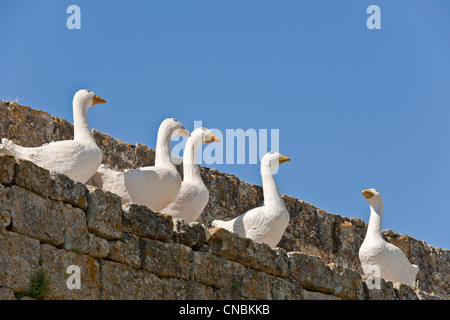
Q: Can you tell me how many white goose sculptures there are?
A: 5